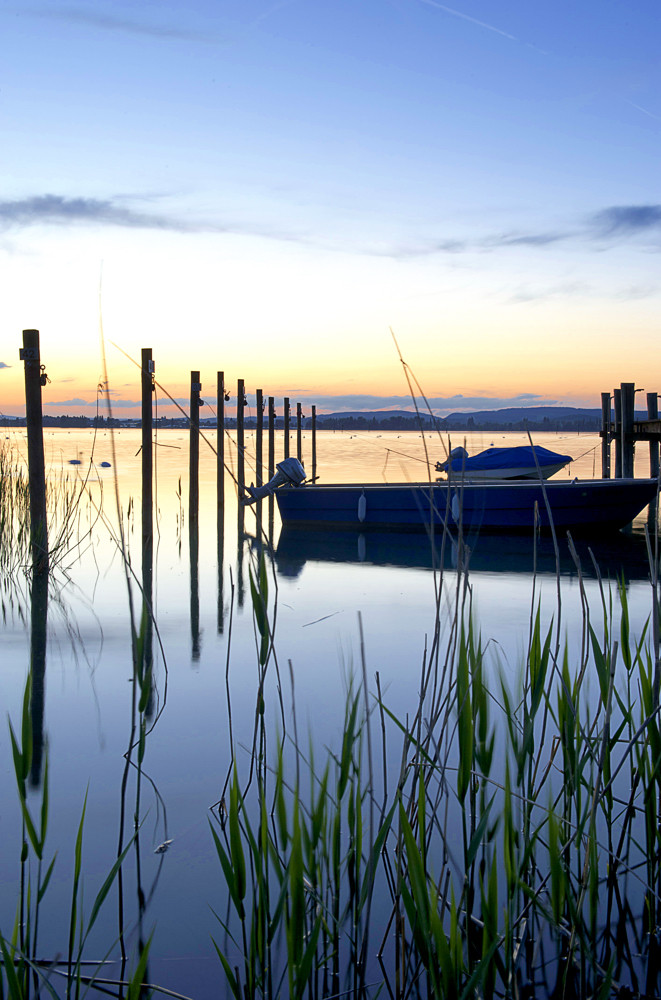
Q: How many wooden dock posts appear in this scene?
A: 14